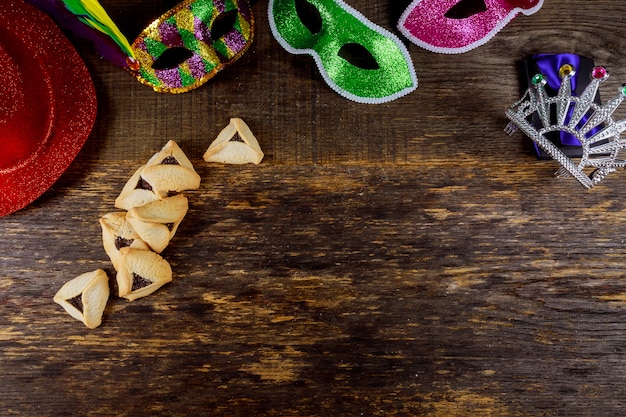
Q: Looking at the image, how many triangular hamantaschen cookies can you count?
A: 7